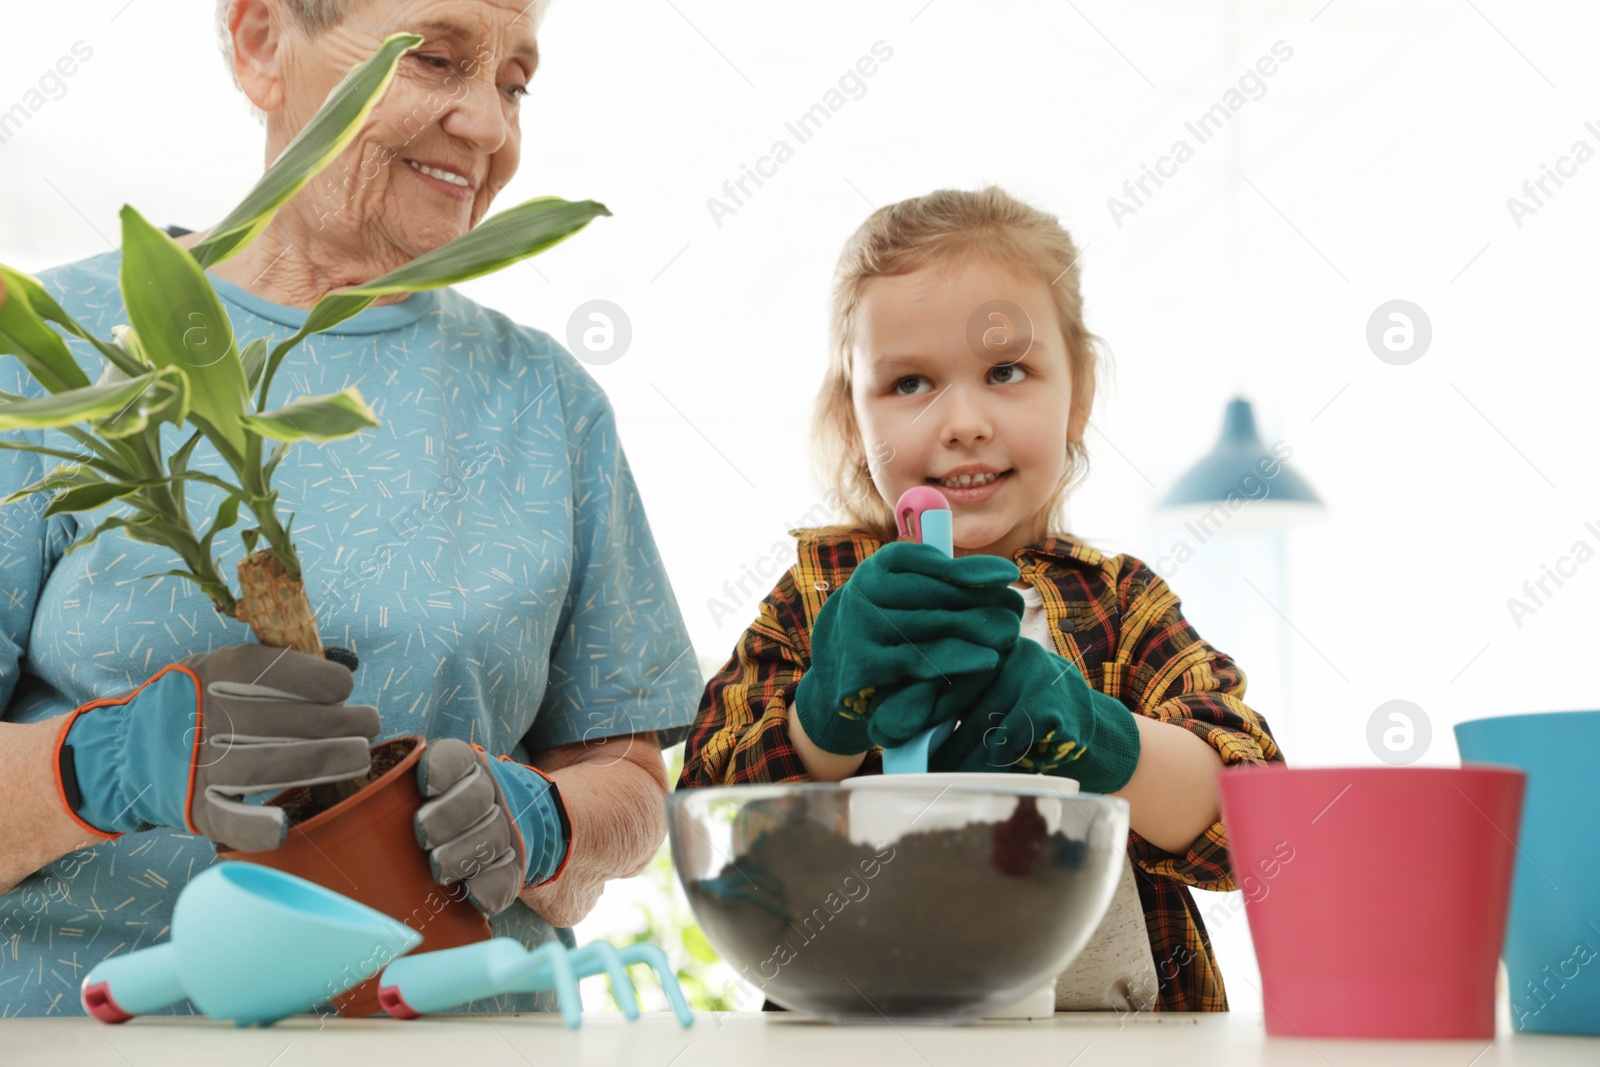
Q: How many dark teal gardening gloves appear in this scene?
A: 2